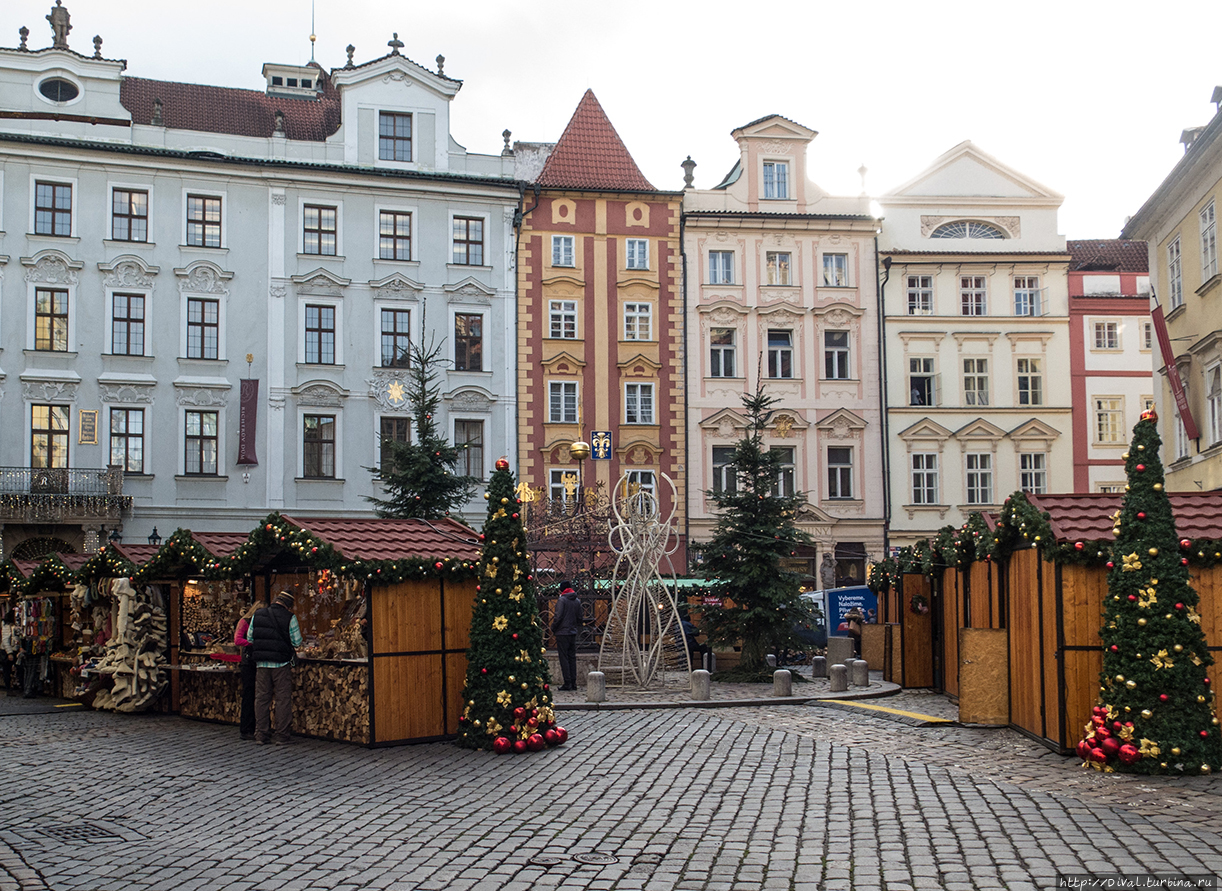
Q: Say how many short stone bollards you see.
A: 9